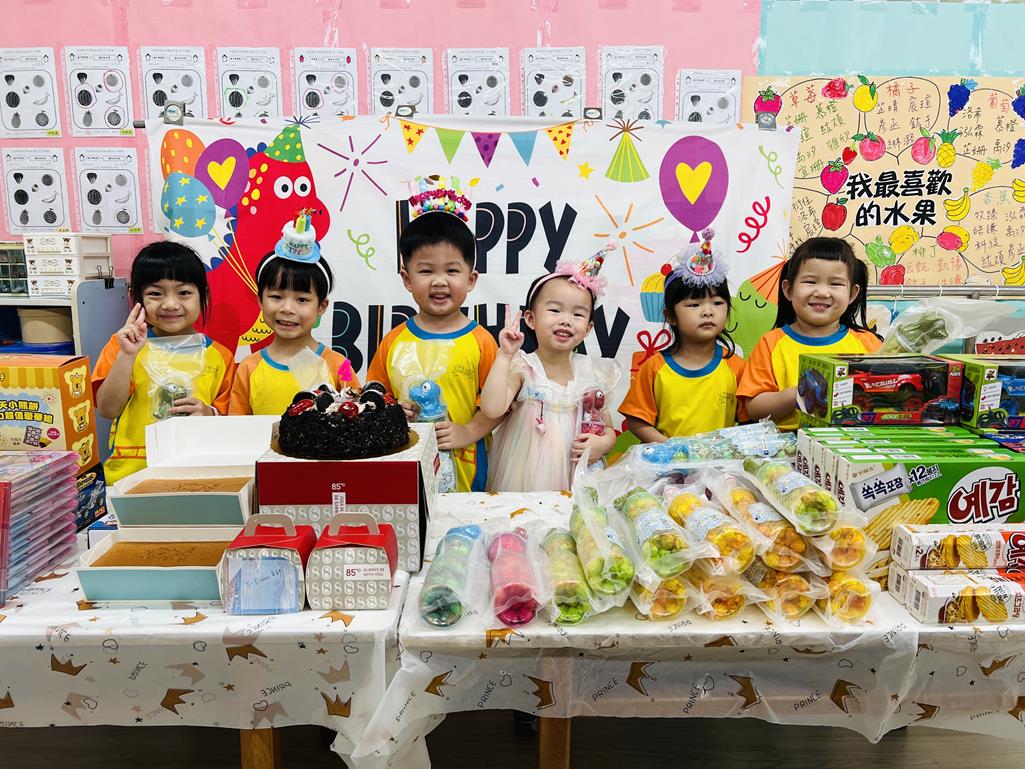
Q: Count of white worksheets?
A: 12